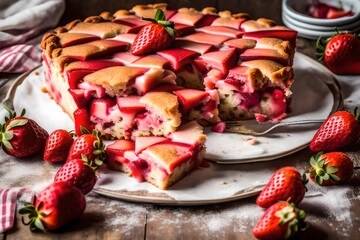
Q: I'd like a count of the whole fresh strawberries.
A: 11